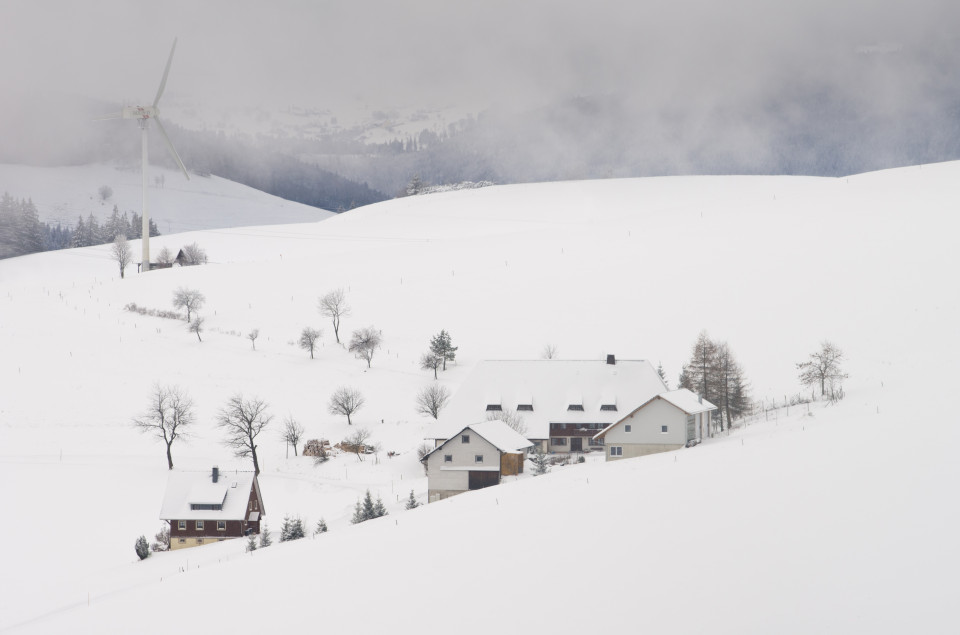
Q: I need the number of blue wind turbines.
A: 0